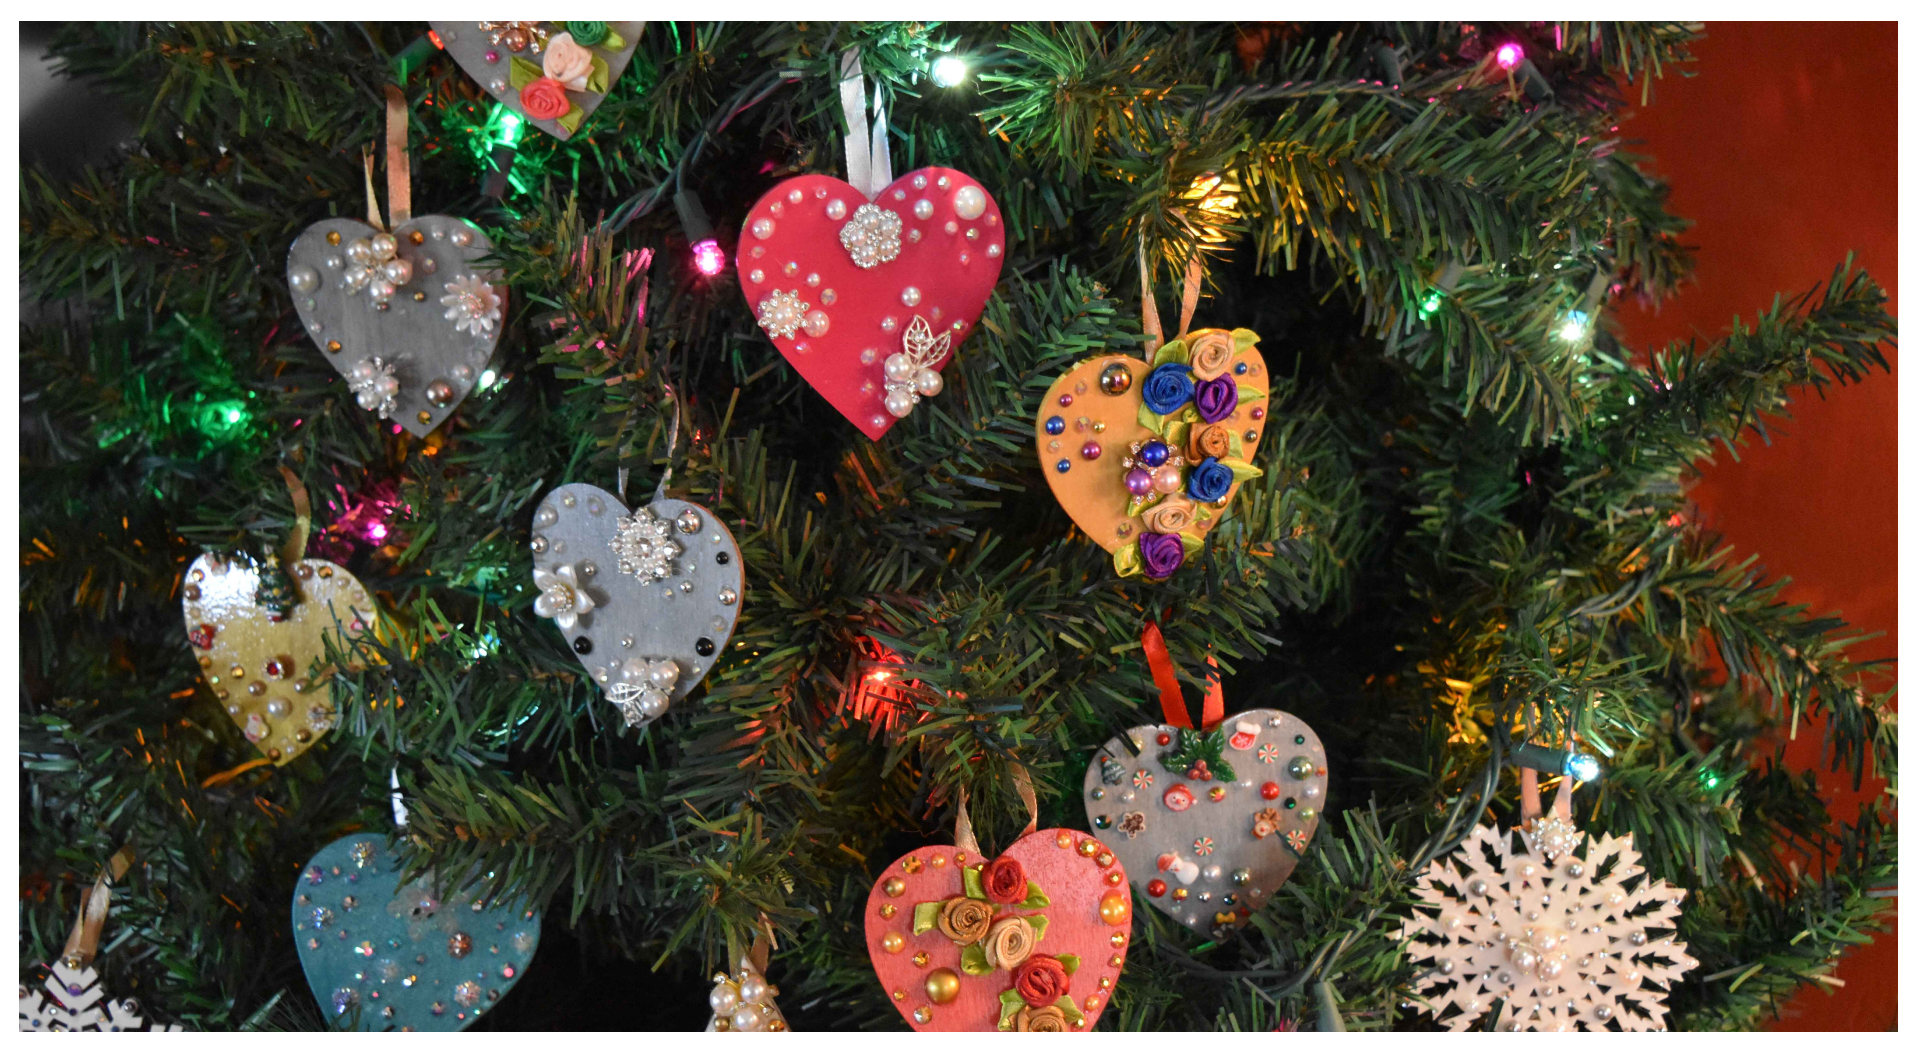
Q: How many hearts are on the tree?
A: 9